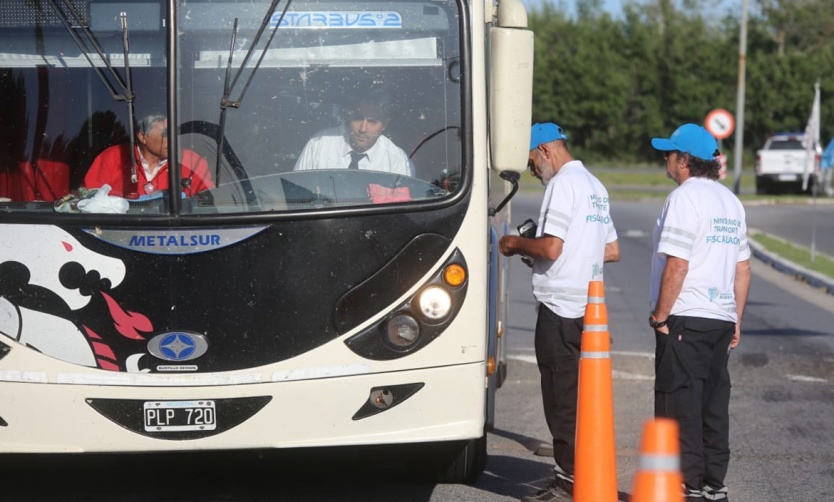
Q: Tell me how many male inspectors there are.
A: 2